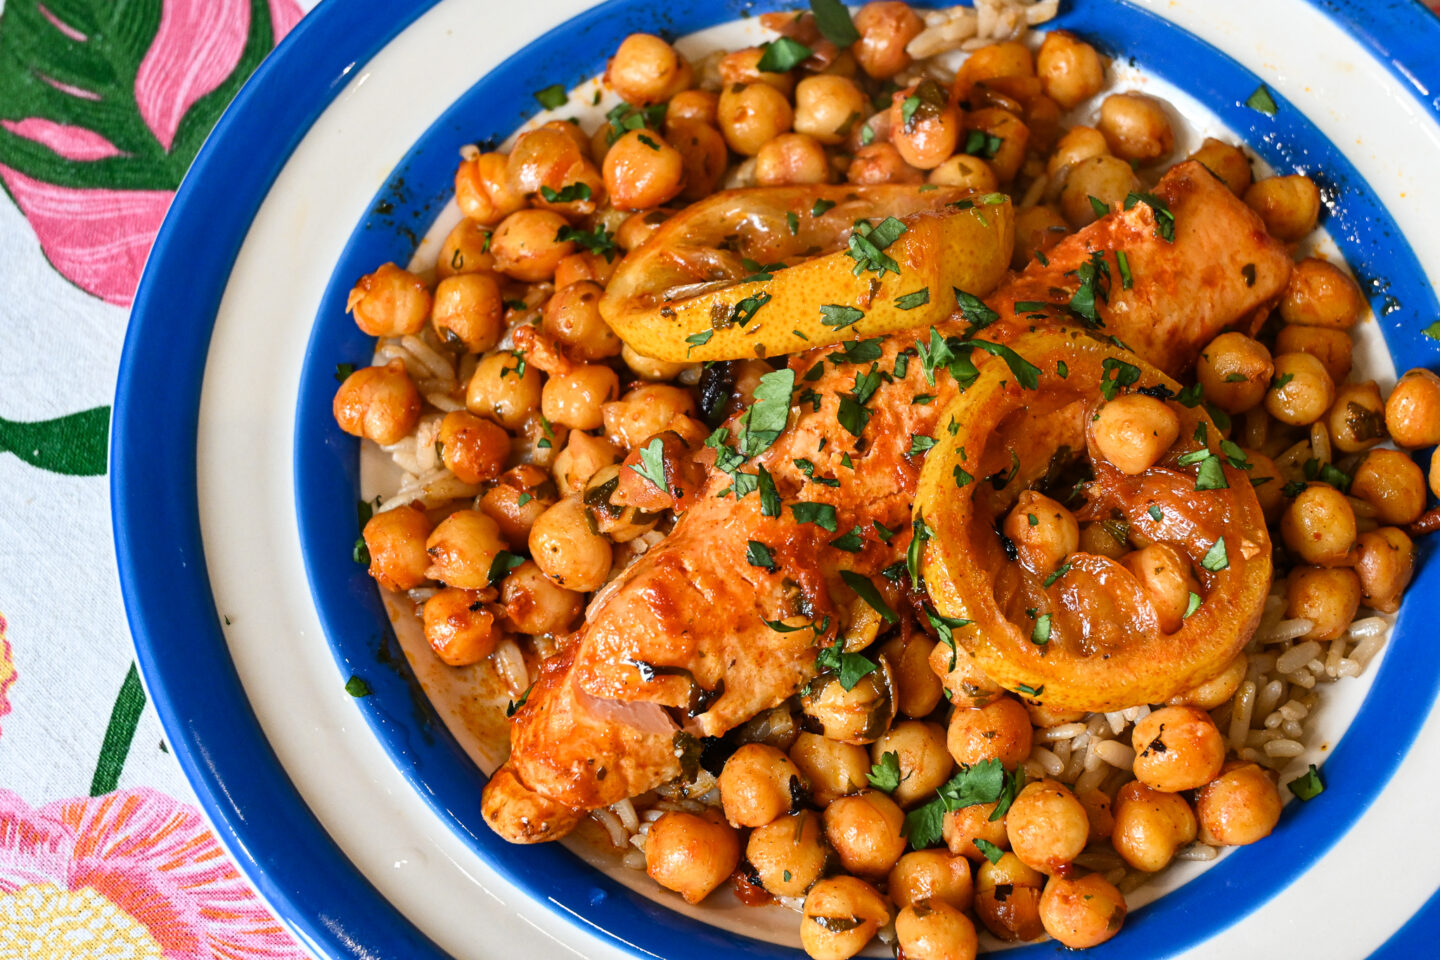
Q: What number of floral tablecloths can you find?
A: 1